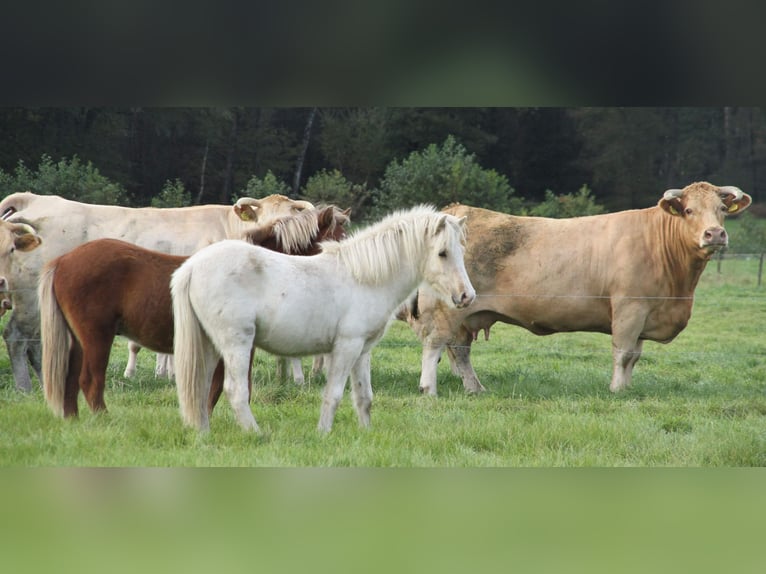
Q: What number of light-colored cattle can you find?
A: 3